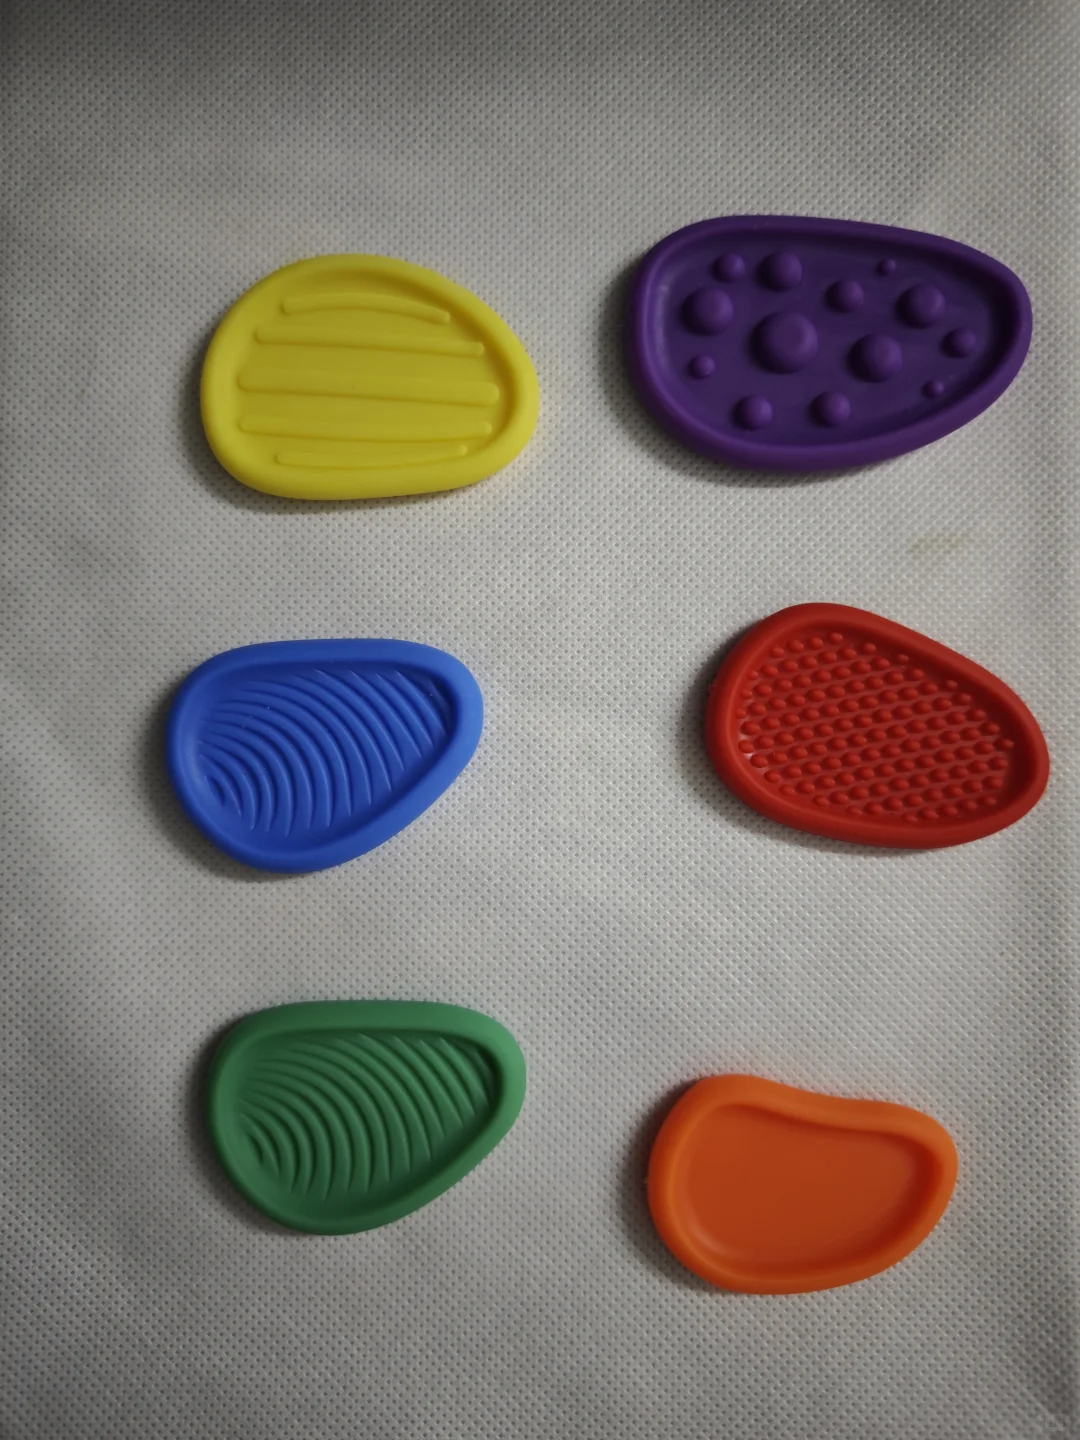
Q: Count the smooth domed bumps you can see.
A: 13